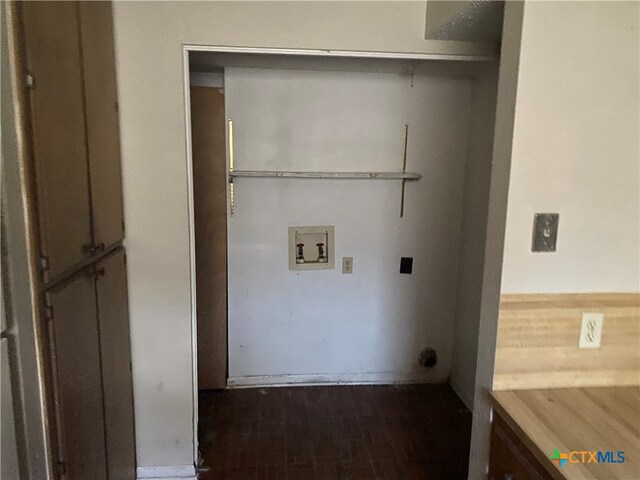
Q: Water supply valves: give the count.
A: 2